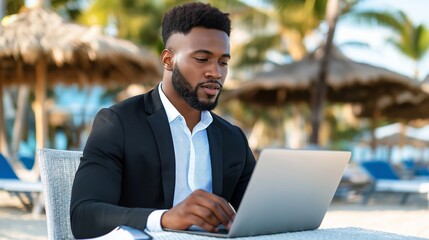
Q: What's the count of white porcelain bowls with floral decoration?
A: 0